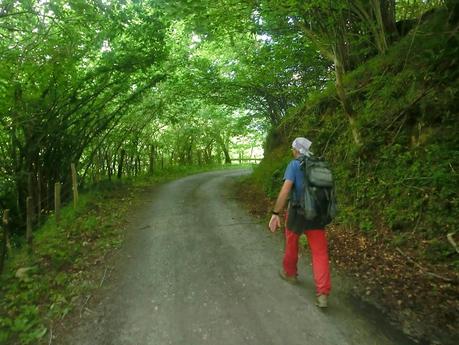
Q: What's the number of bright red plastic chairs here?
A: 0